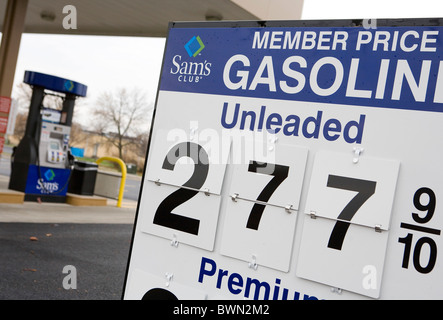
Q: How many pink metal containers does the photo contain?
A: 0